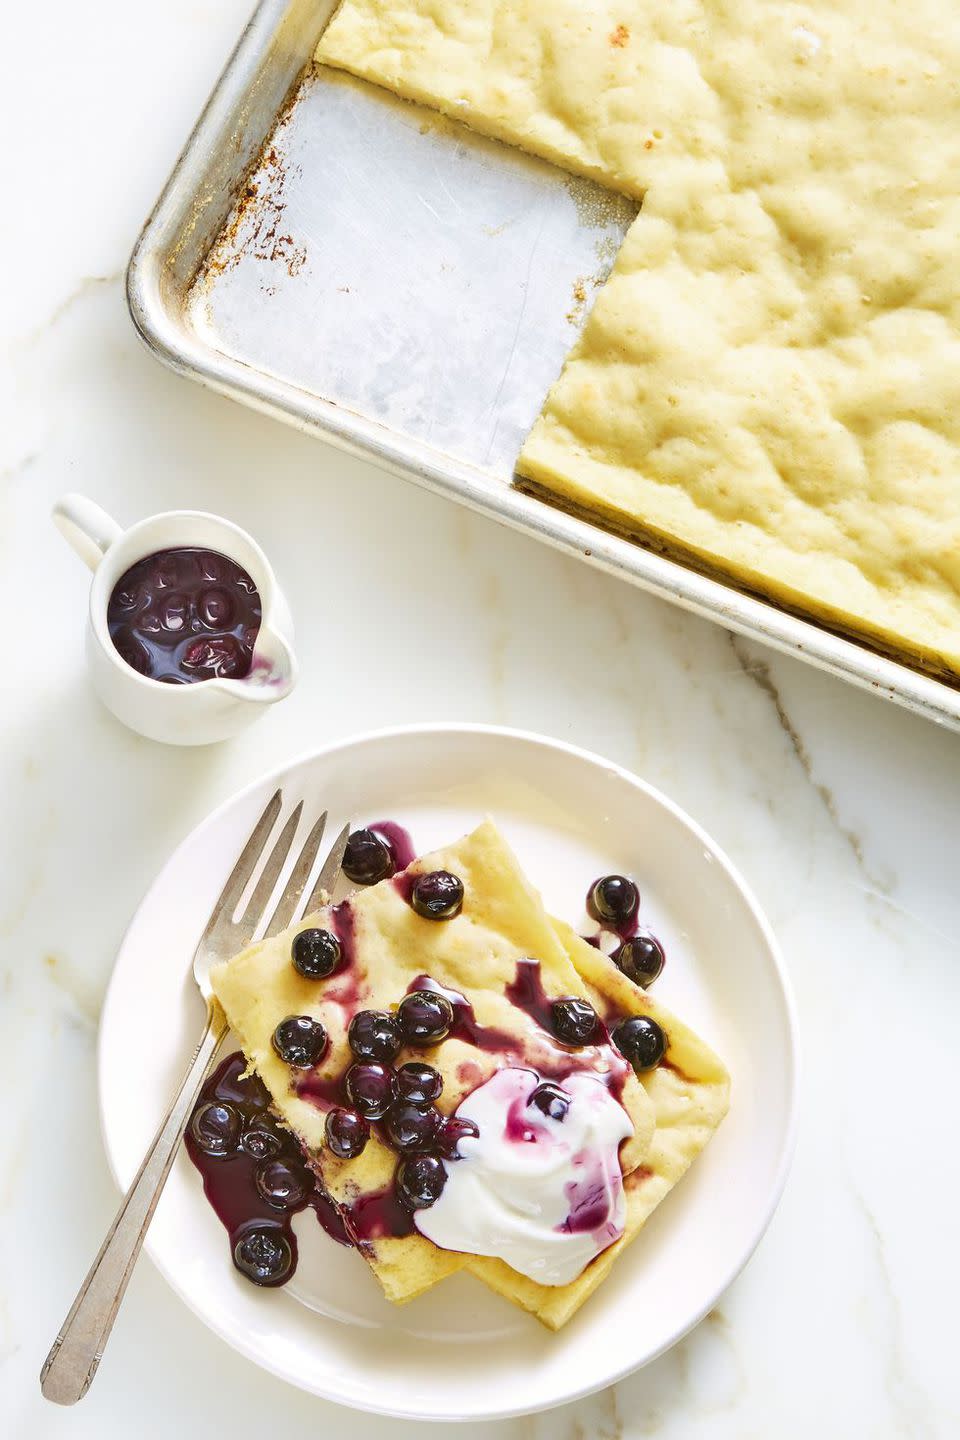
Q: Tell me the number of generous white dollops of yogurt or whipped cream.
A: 1